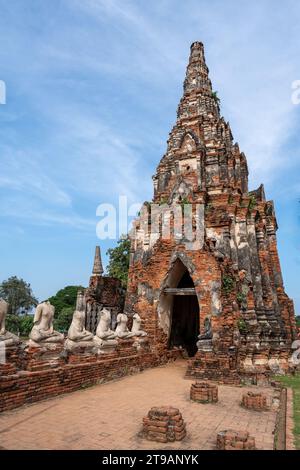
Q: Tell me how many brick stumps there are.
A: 4